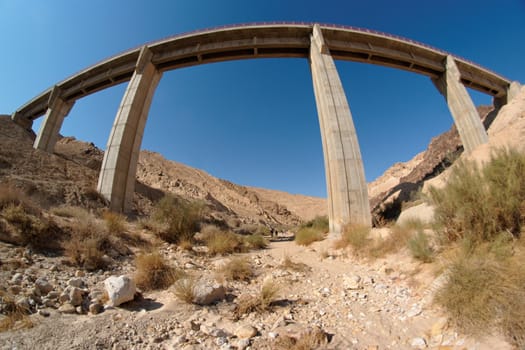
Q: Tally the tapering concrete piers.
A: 4